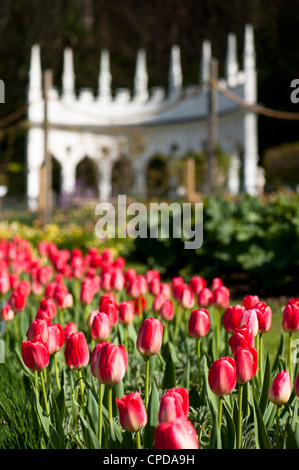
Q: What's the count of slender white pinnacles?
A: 8